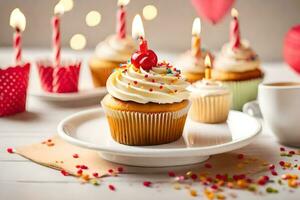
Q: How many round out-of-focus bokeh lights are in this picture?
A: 4